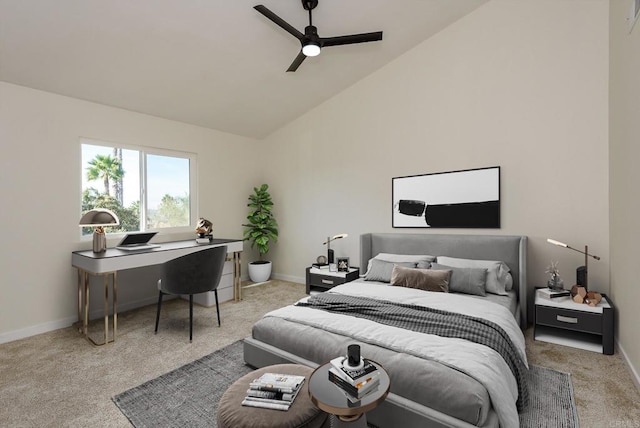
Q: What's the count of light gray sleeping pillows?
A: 2